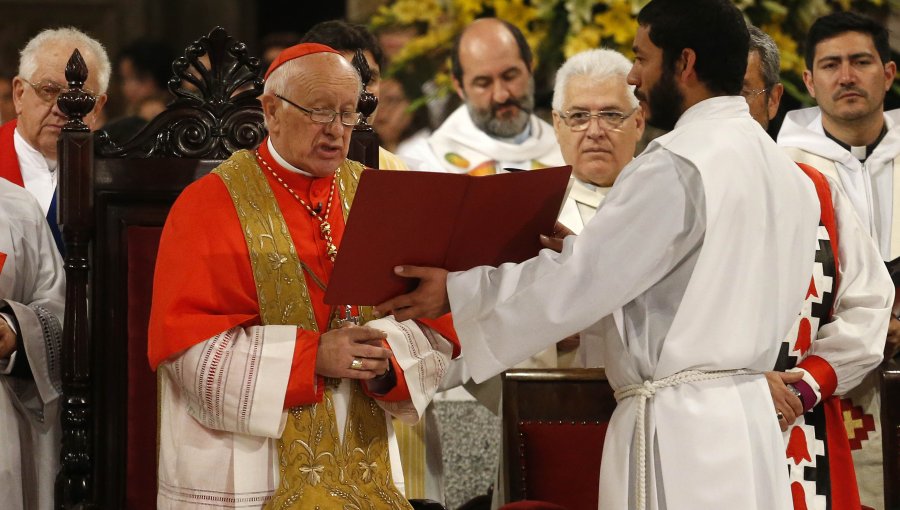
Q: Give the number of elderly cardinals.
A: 1